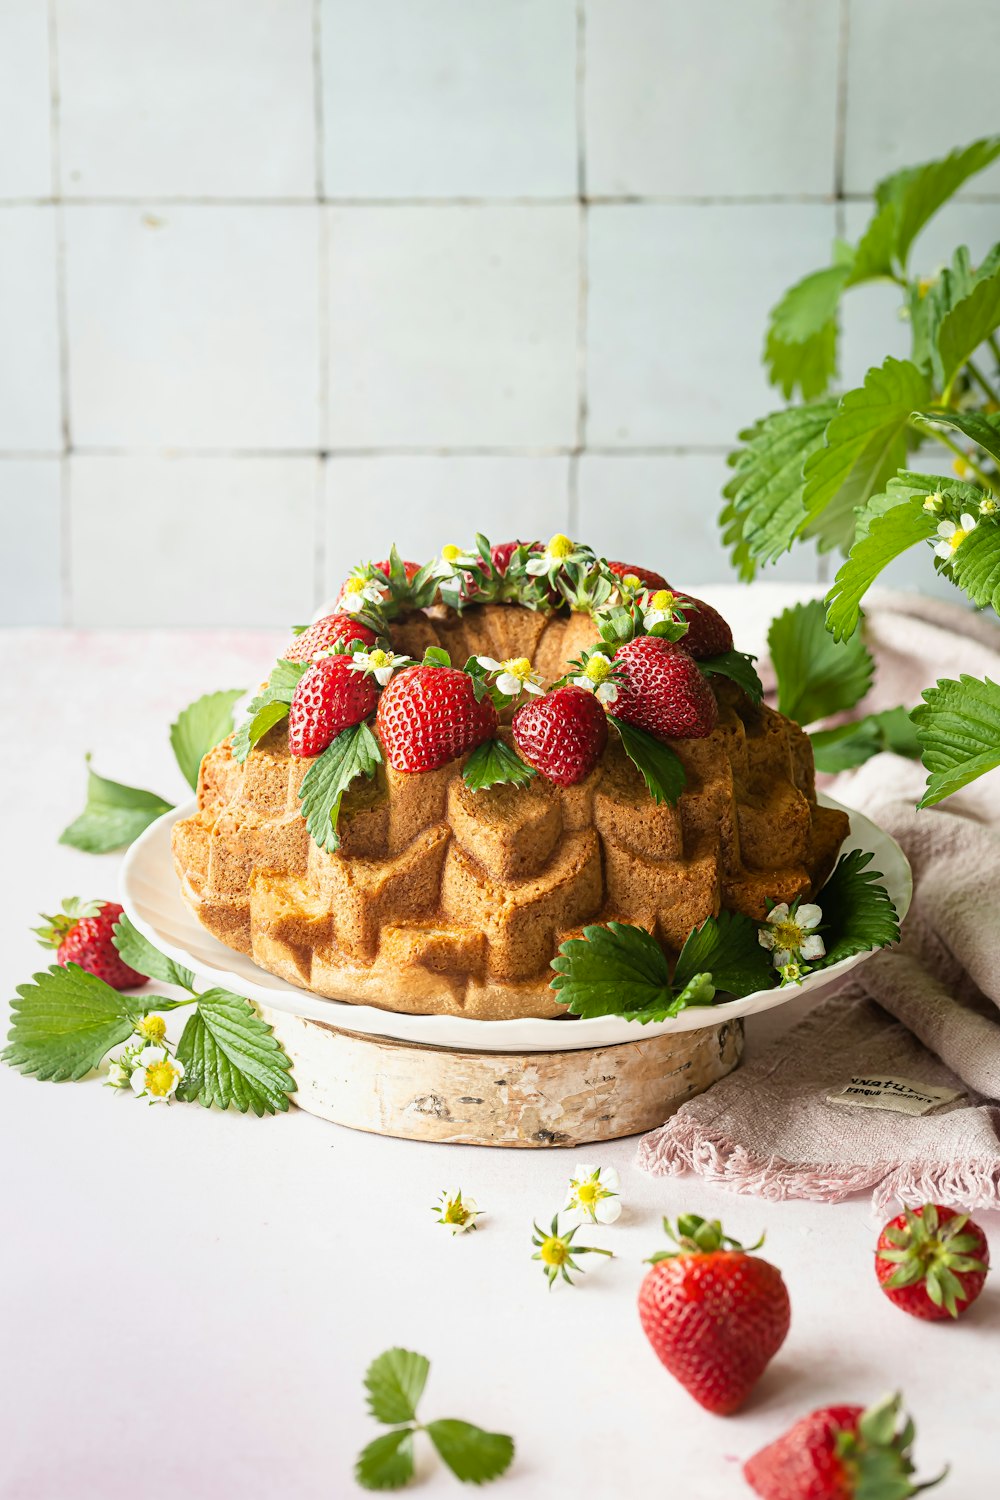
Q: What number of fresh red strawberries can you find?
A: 13